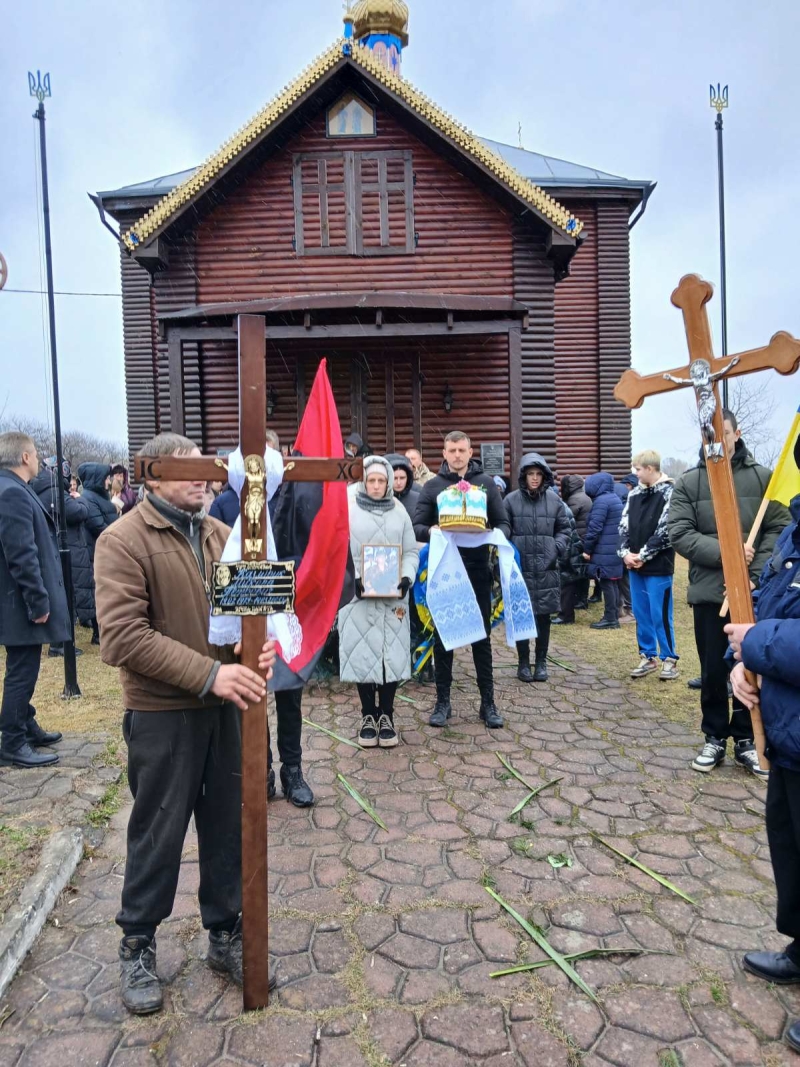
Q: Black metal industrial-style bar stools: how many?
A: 0